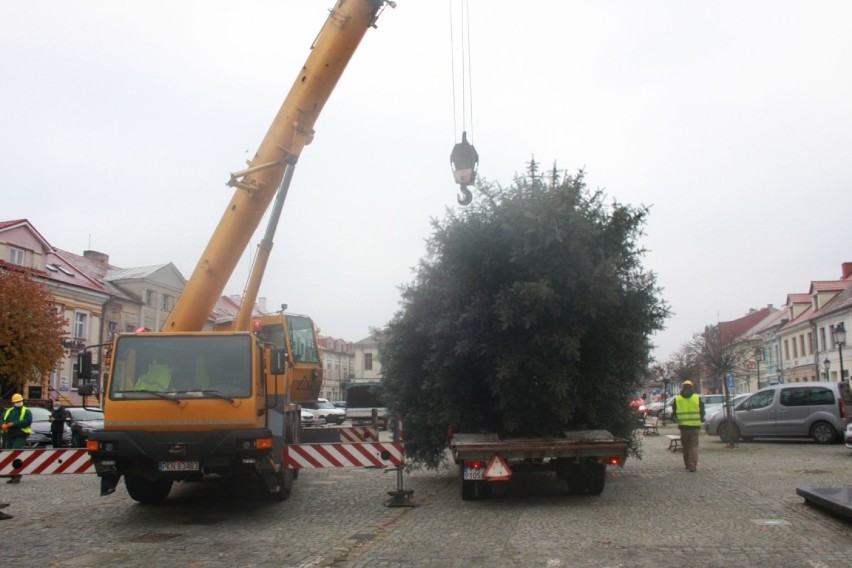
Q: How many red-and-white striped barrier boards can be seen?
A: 3